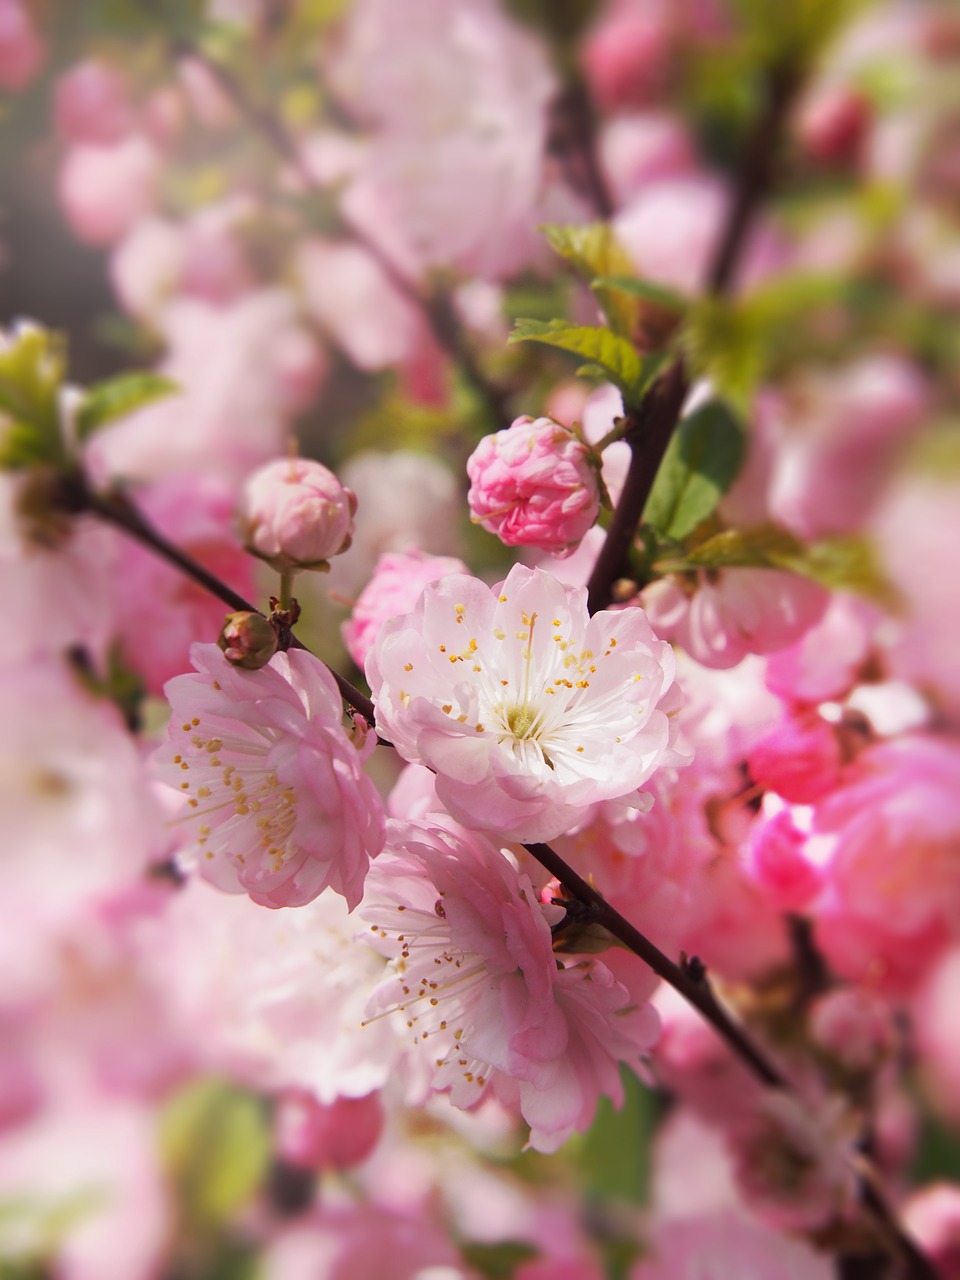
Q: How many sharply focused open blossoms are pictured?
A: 3